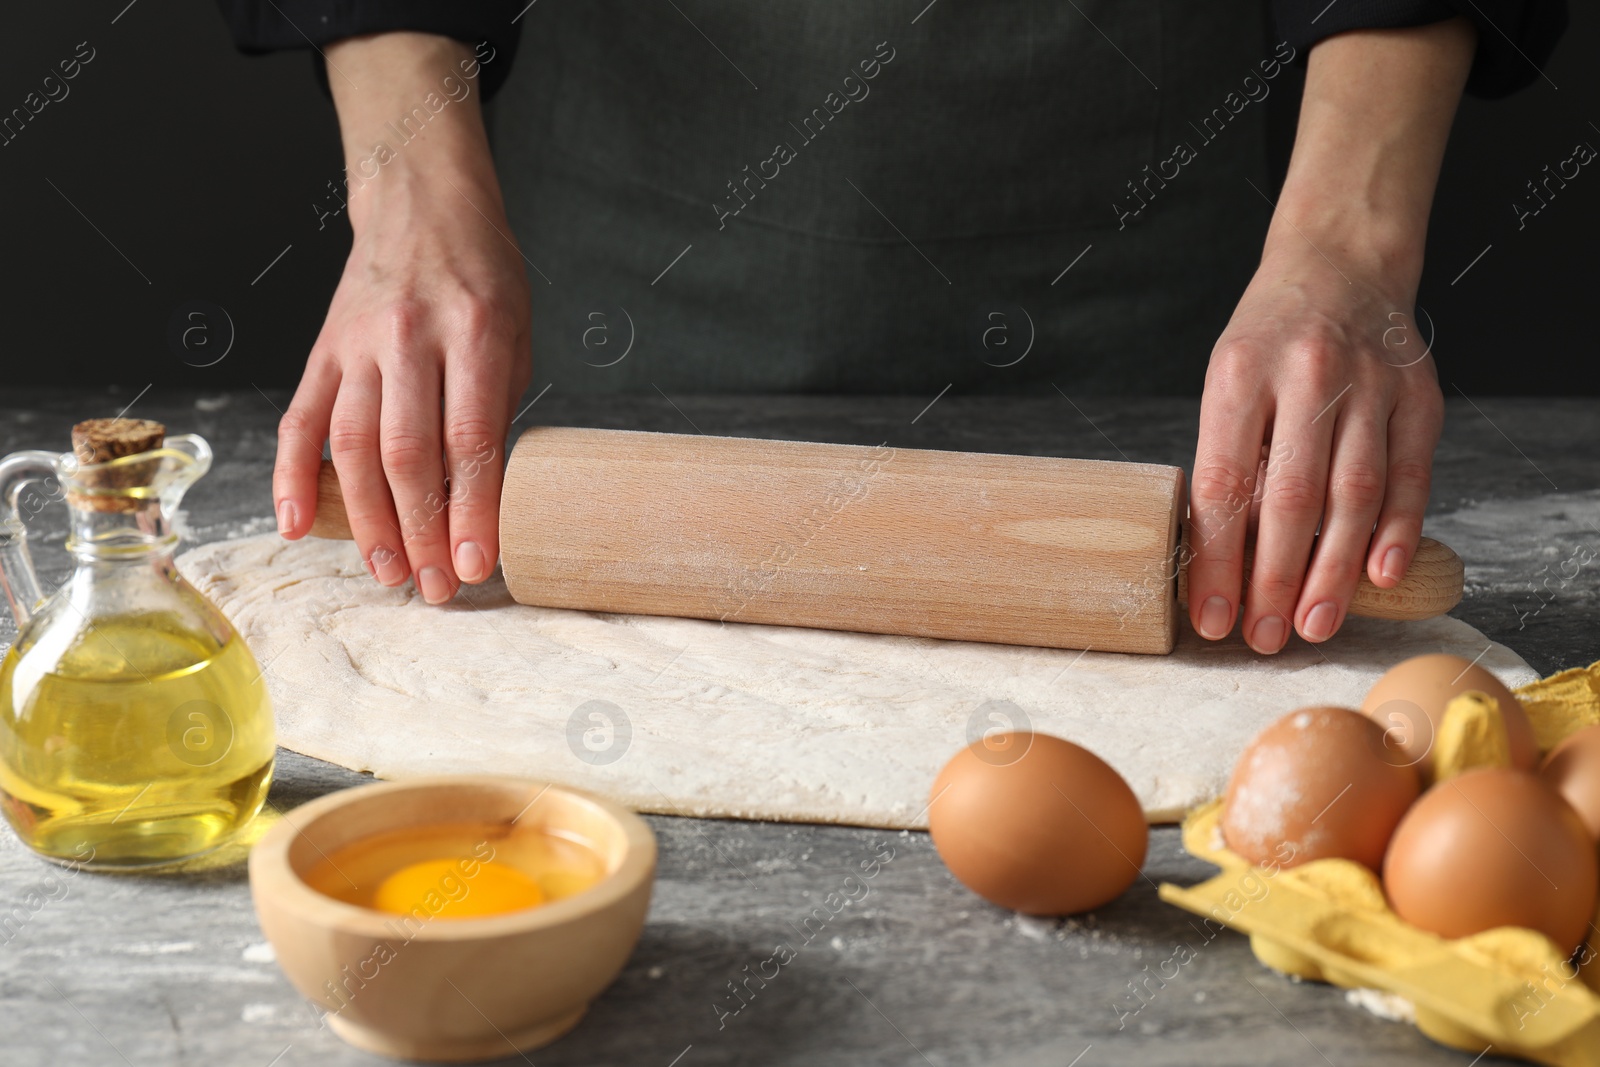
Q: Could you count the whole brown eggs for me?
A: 5